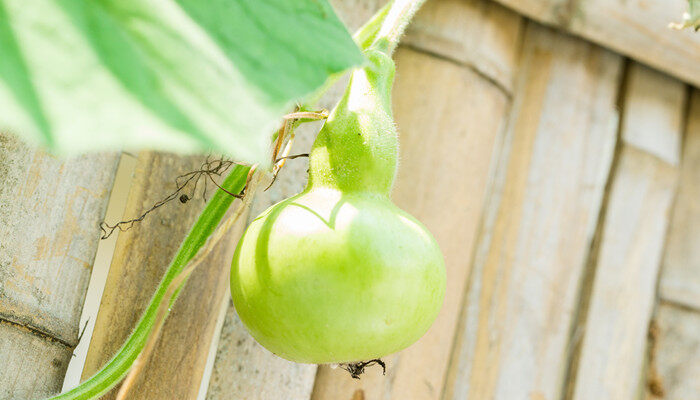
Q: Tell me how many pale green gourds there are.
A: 1